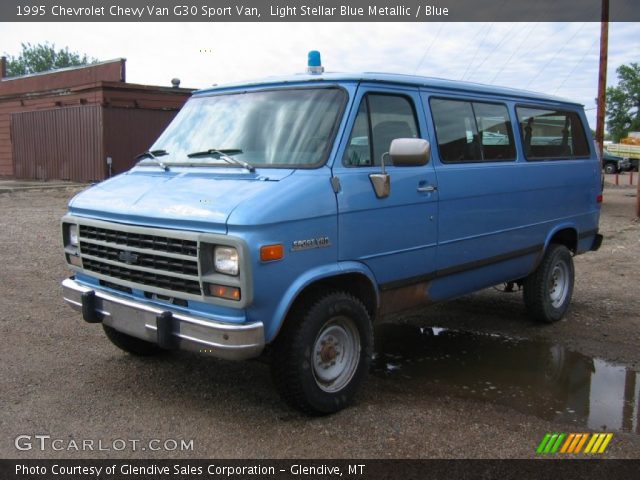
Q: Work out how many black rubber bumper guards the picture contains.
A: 2